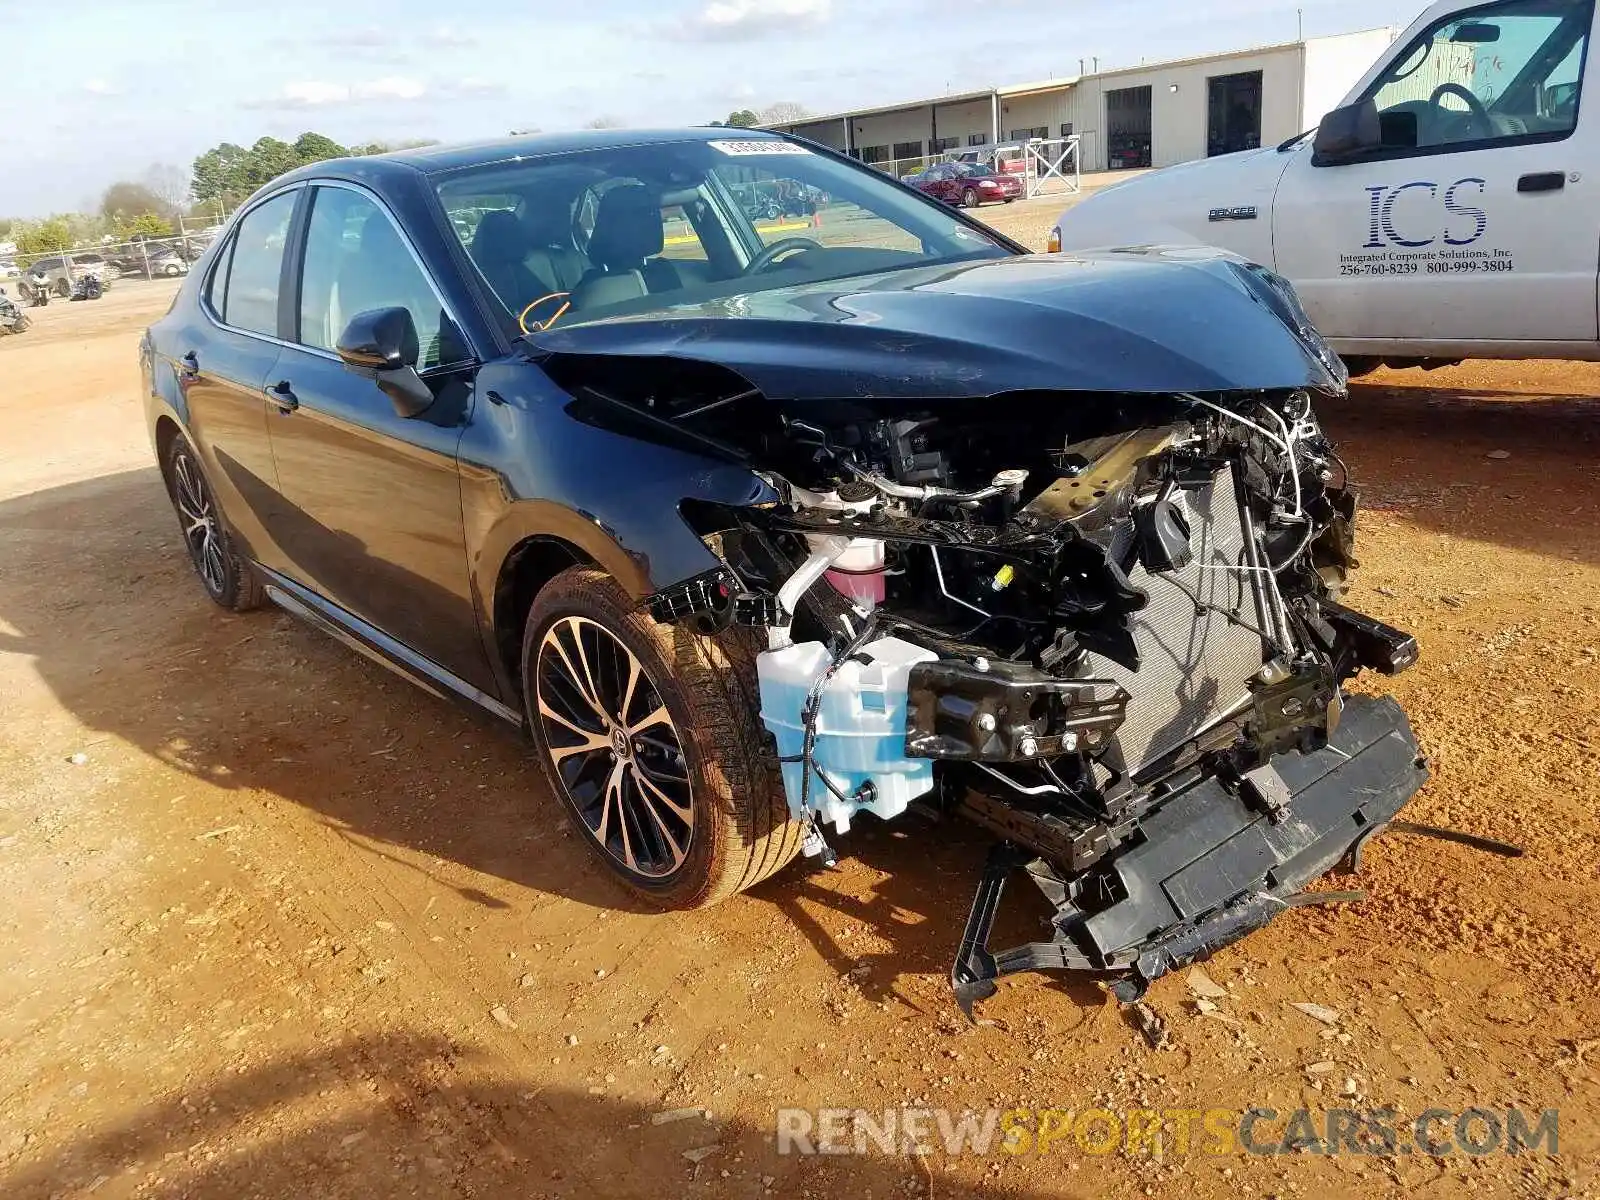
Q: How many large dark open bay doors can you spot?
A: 2